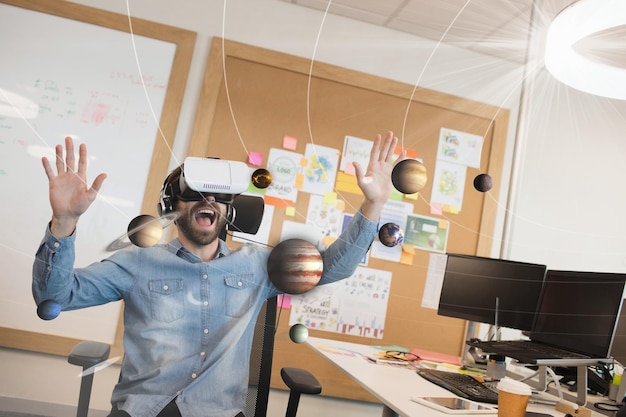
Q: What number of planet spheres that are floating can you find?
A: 8